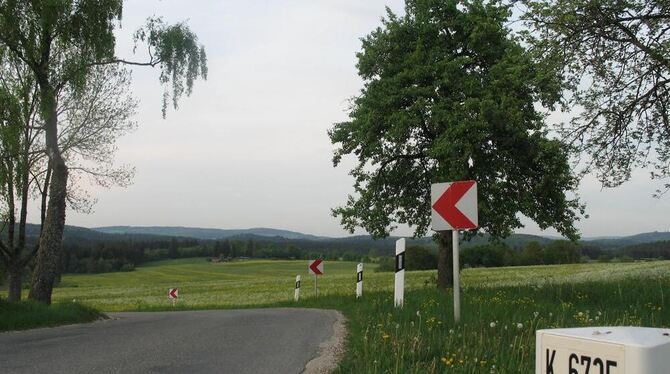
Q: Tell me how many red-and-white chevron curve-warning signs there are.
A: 3